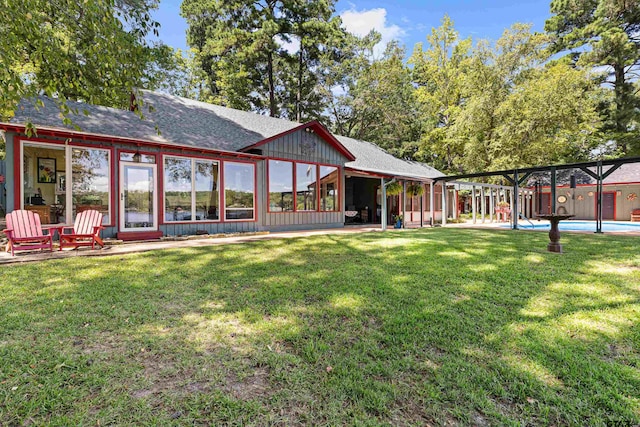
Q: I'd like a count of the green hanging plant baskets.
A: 2